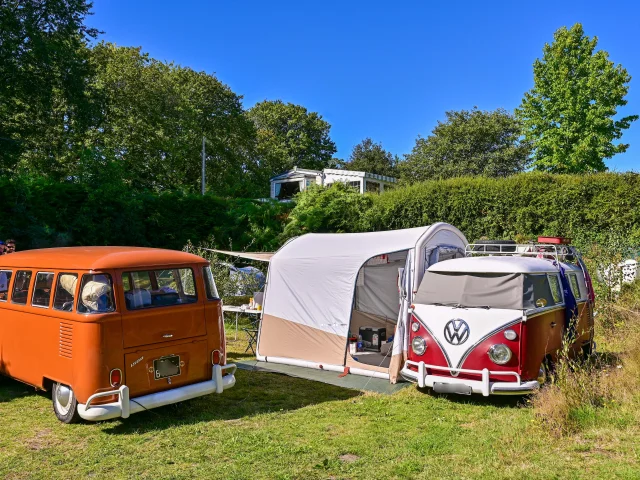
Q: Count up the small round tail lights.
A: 2